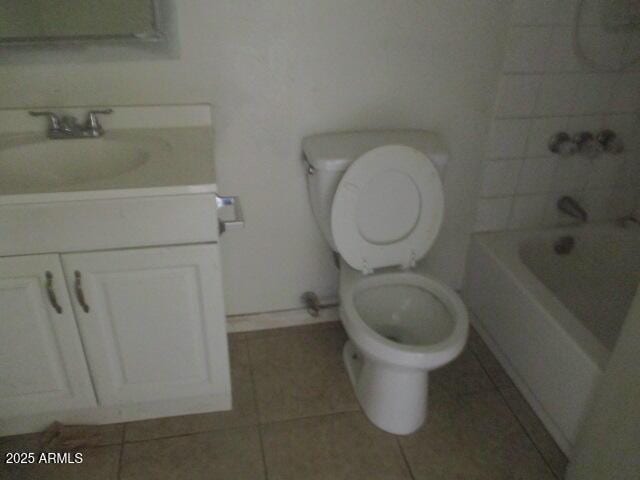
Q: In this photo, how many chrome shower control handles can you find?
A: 3